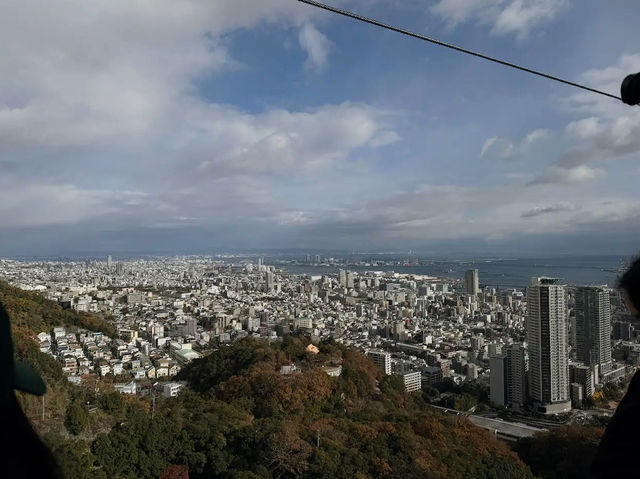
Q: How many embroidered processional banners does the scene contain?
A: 0